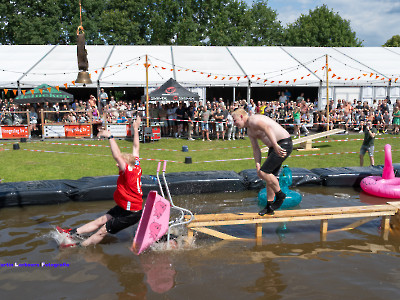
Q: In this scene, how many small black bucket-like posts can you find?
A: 4